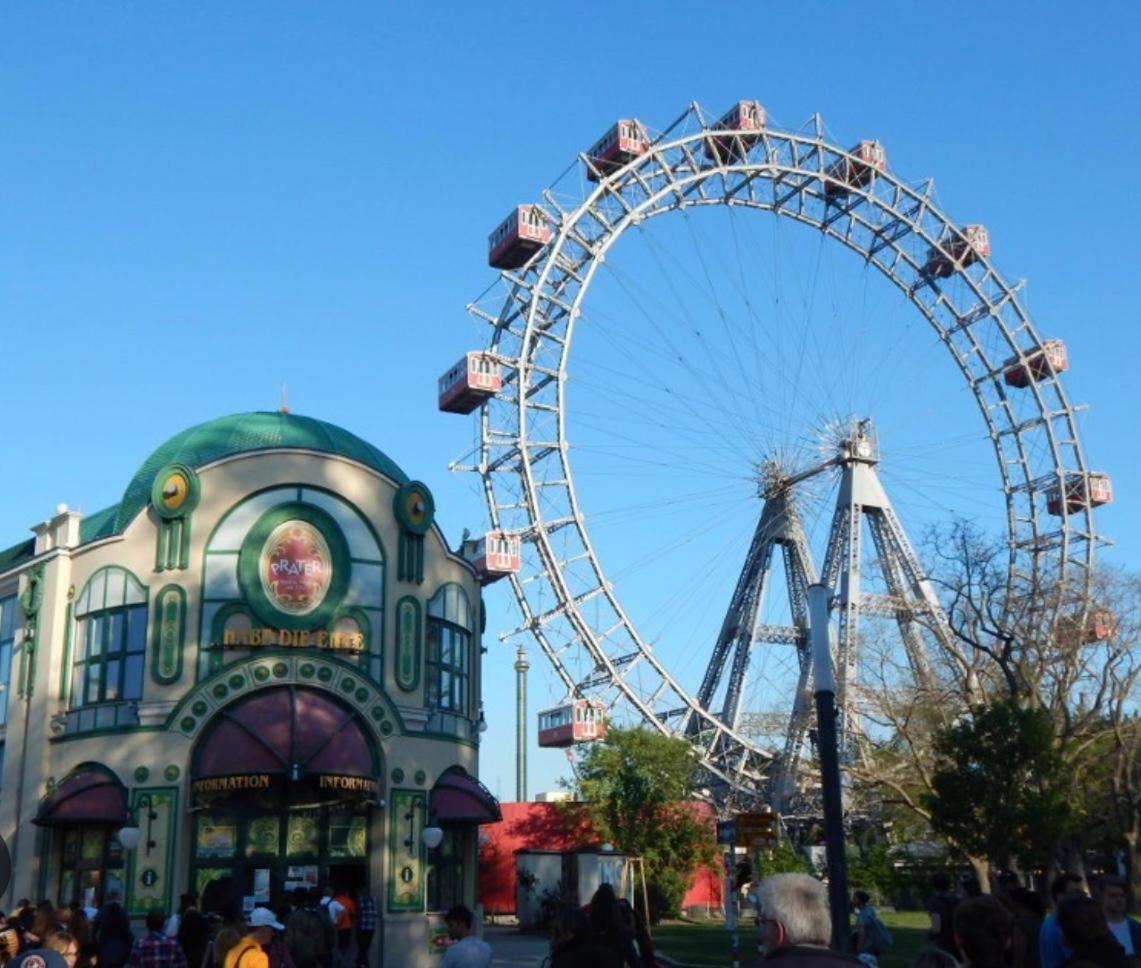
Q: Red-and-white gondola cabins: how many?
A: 11